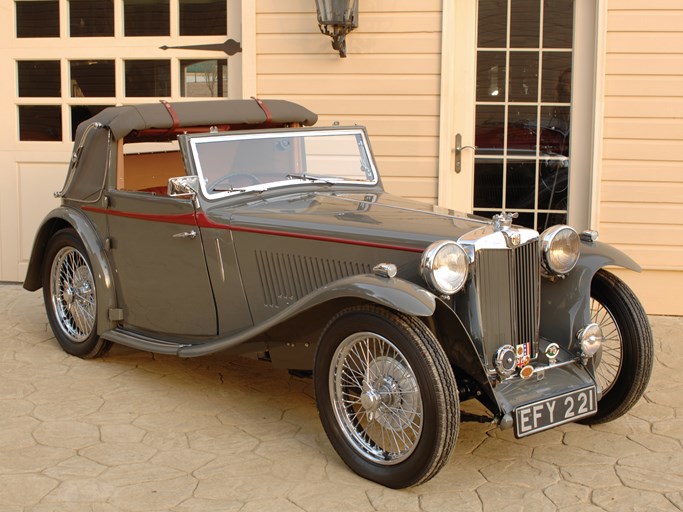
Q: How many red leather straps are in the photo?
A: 2